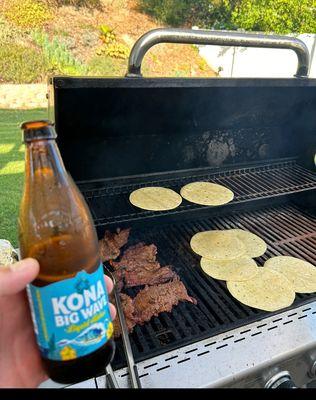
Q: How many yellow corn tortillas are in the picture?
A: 7